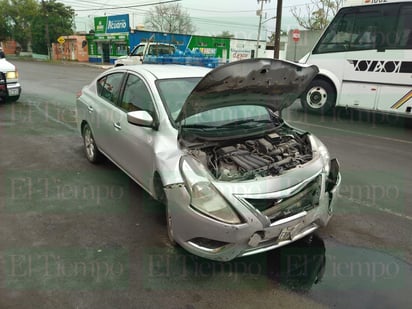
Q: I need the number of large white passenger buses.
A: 1